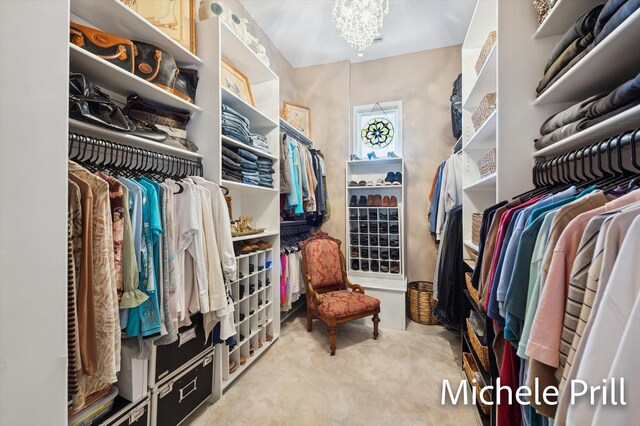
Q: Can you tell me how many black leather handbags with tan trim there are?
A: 2